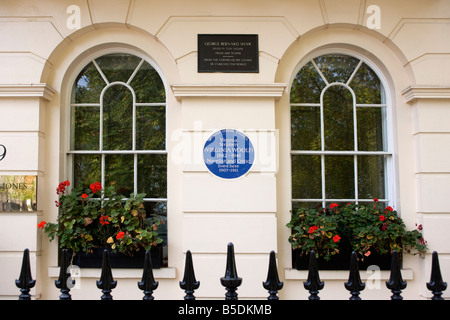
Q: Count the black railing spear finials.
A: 11